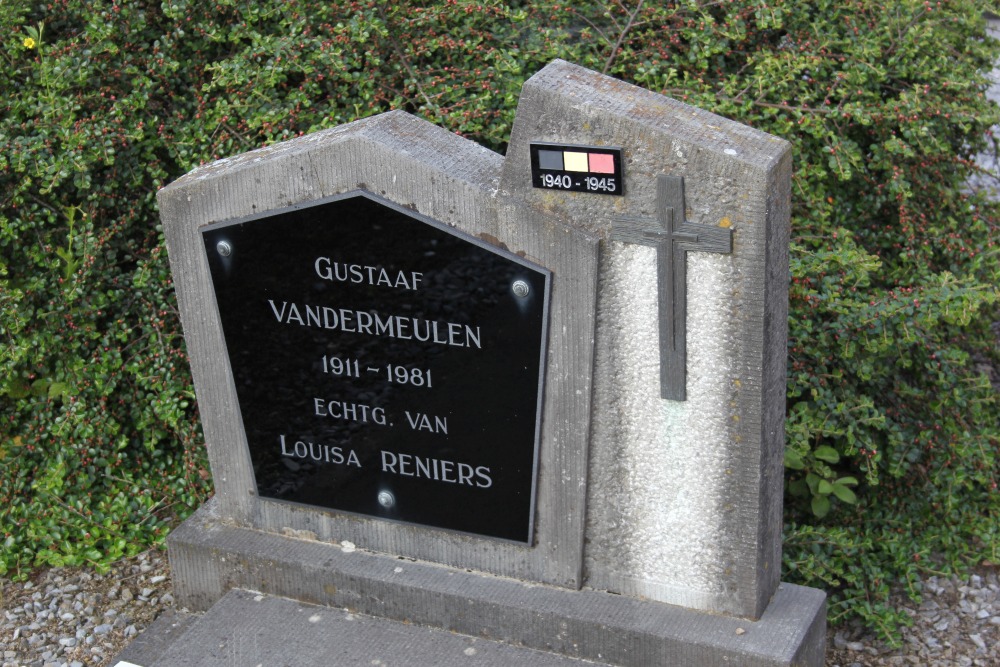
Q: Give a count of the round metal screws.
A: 3